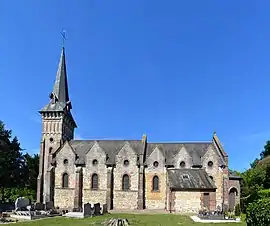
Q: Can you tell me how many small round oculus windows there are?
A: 7